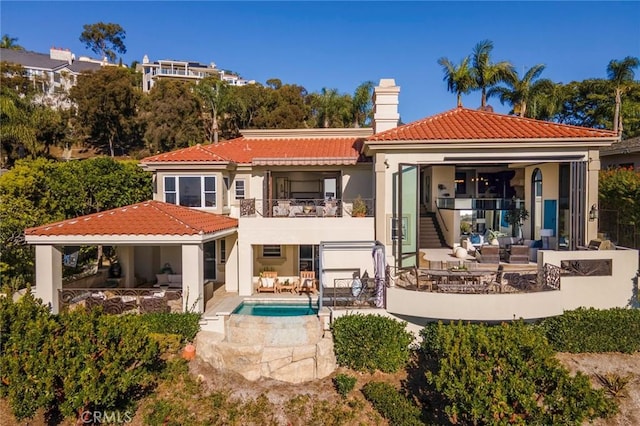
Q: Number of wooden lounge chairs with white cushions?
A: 2